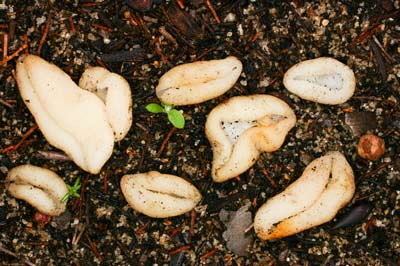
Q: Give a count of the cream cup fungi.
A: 8